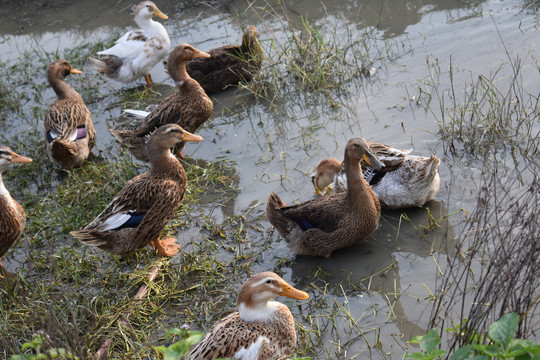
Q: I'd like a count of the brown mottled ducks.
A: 7